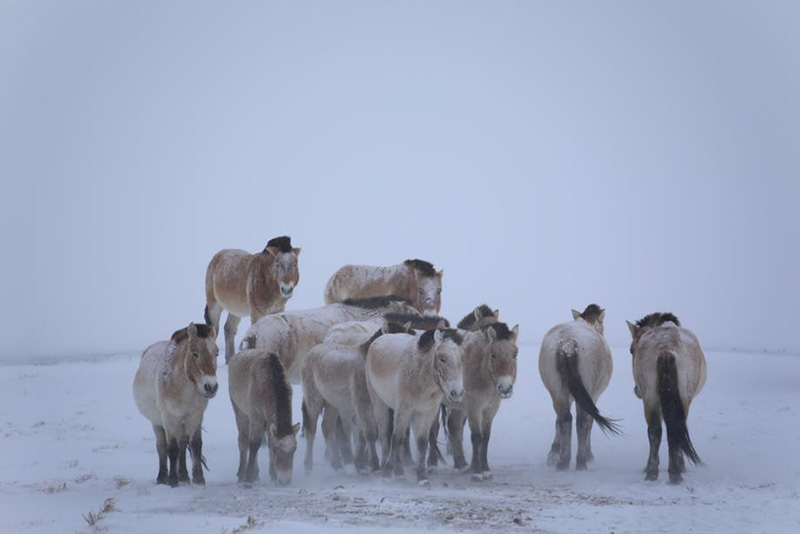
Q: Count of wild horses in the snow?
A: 12